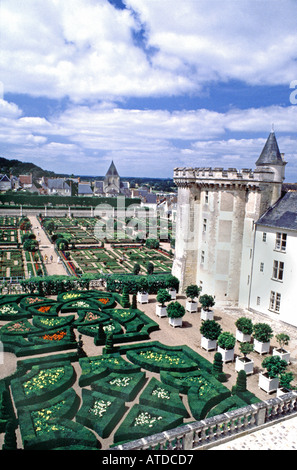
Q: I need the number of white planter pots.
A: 14